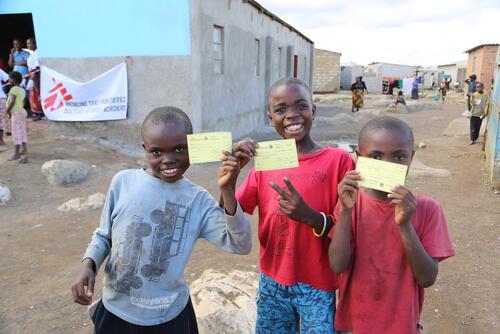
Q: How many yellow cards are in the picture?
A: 3